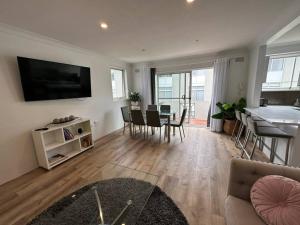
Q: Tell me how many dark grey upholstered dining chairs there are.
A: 6